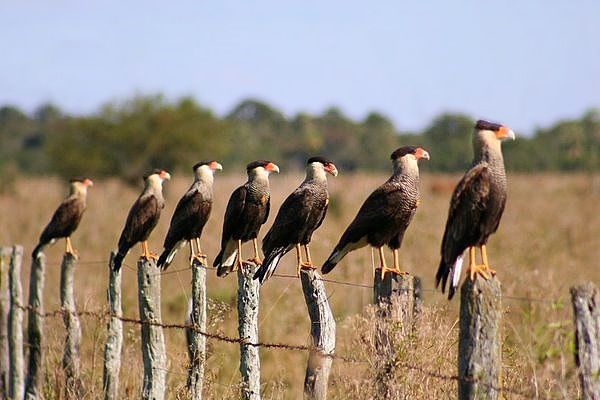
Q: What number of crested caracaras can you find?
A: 7